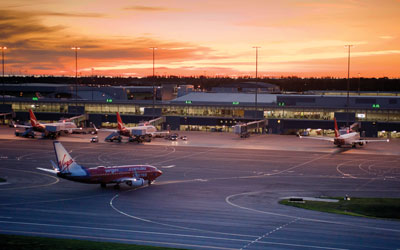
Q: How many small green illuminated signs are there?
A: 6